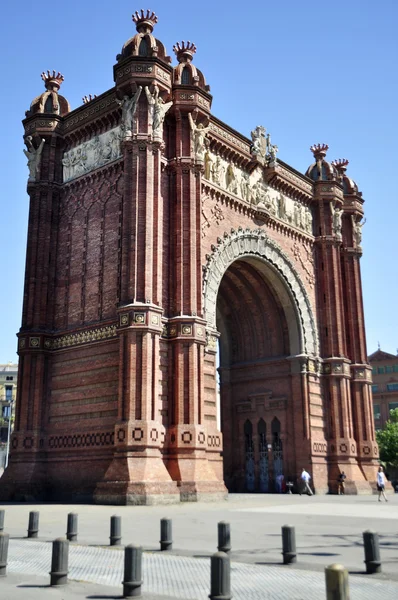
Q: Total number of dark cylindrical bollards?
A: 13